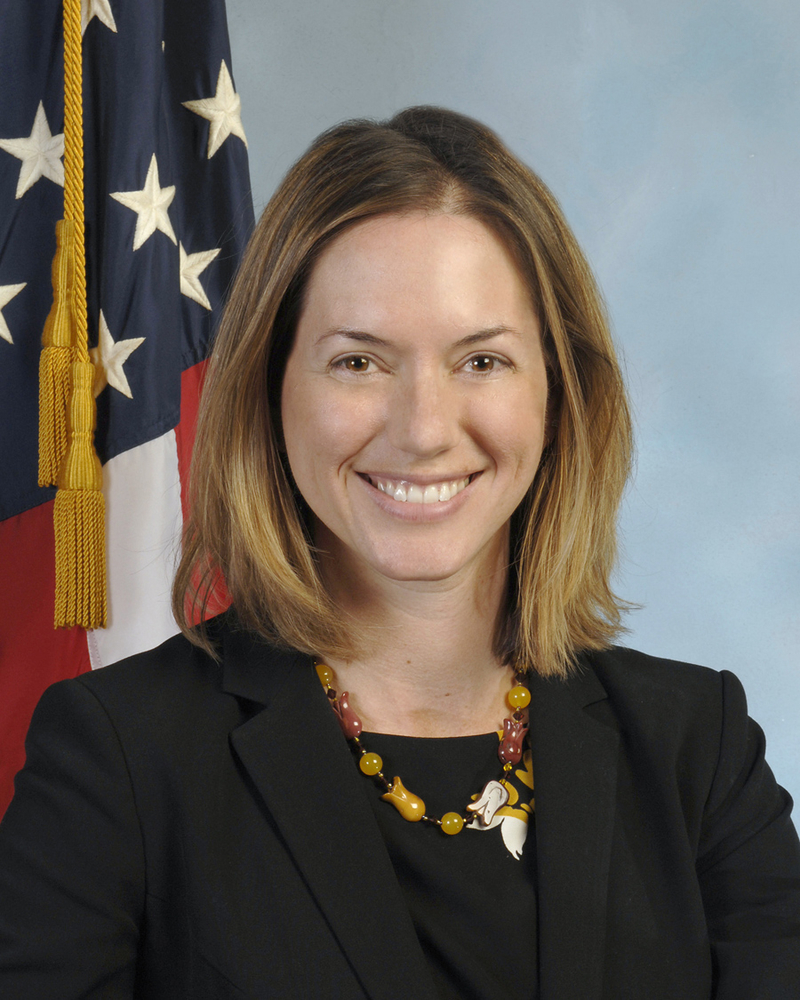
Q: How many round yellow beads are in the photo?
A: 4